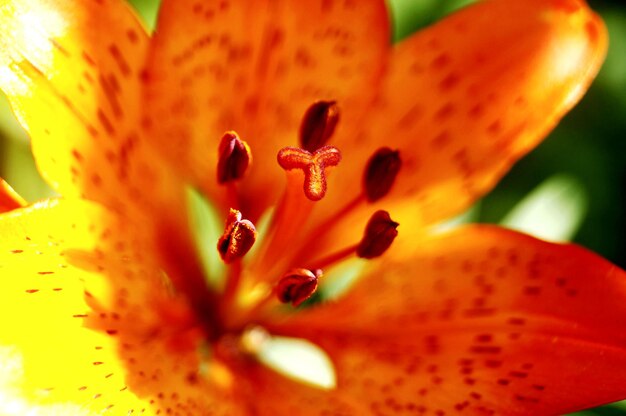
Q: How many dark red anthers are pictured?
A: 6